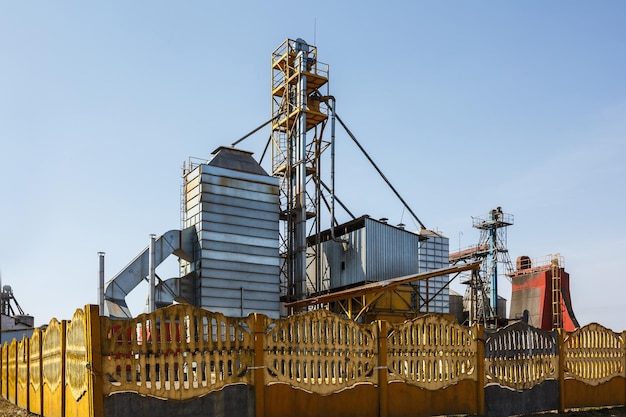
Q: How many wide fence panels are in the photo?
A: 5